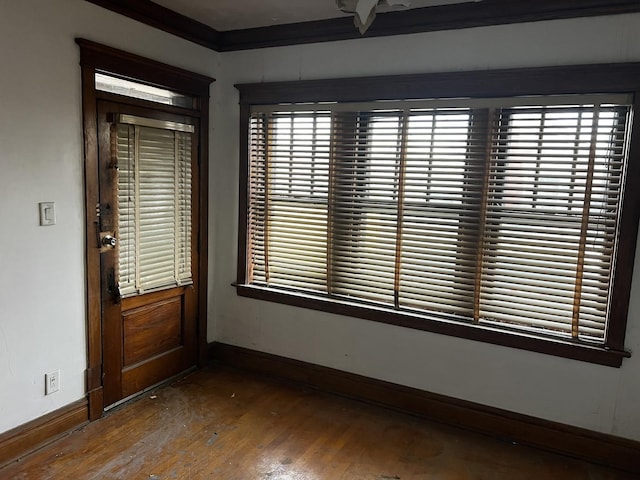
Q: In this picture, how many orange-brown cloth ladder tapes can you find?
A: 5